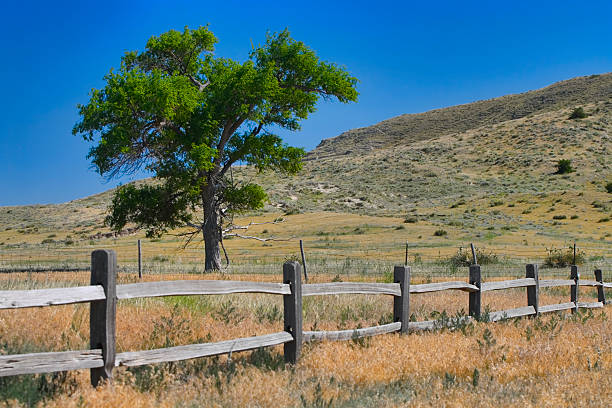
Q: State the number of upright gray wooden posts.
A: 7